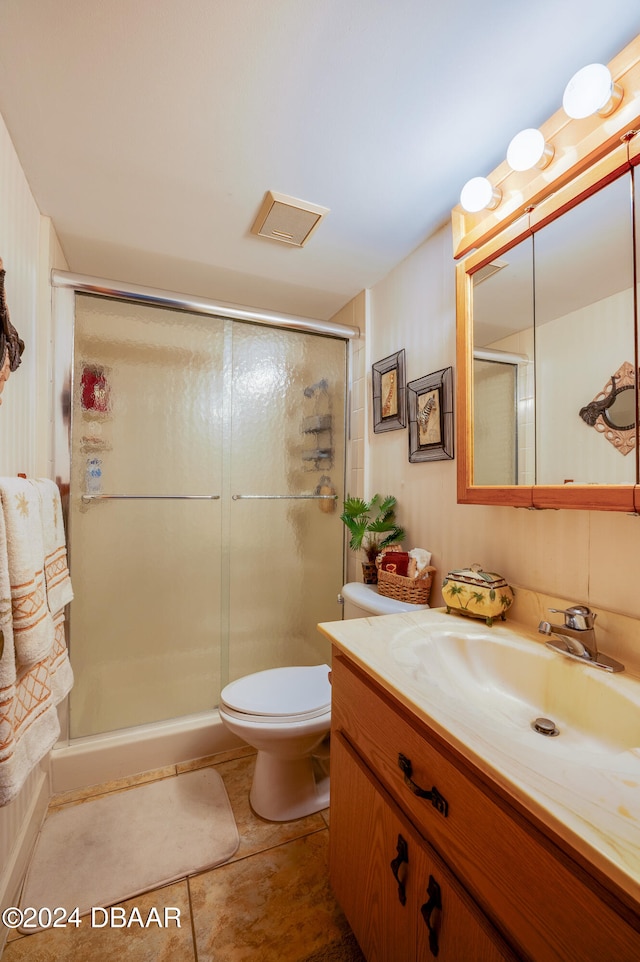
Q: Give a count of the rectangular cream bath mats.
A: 1